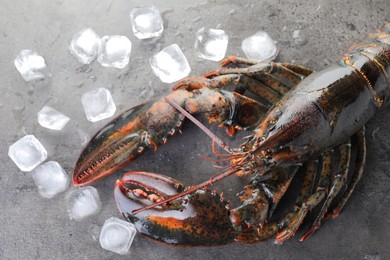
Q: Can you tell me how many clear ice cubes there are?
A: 13